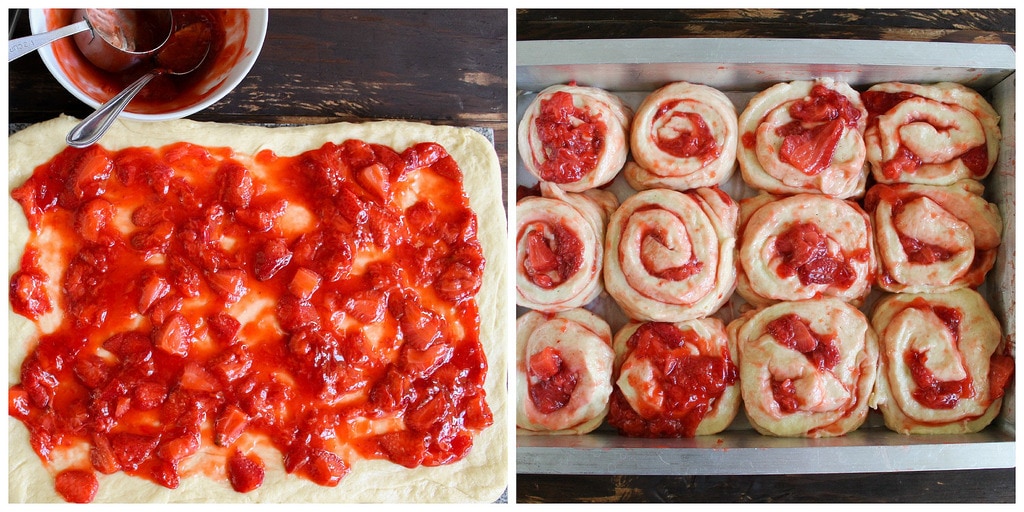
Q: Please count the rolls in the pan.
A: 12